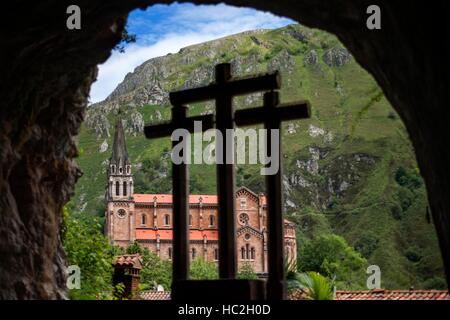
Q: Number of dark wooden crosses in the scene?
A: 3